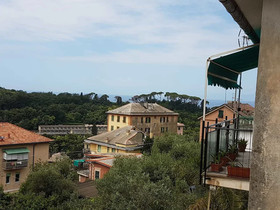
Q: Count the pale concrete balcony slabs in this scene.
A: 1